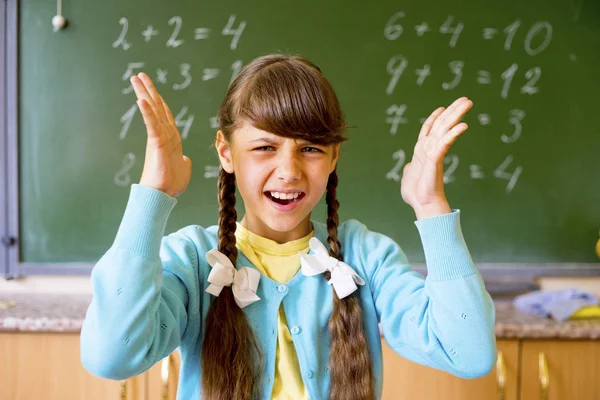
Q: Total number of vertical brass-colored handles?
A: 4